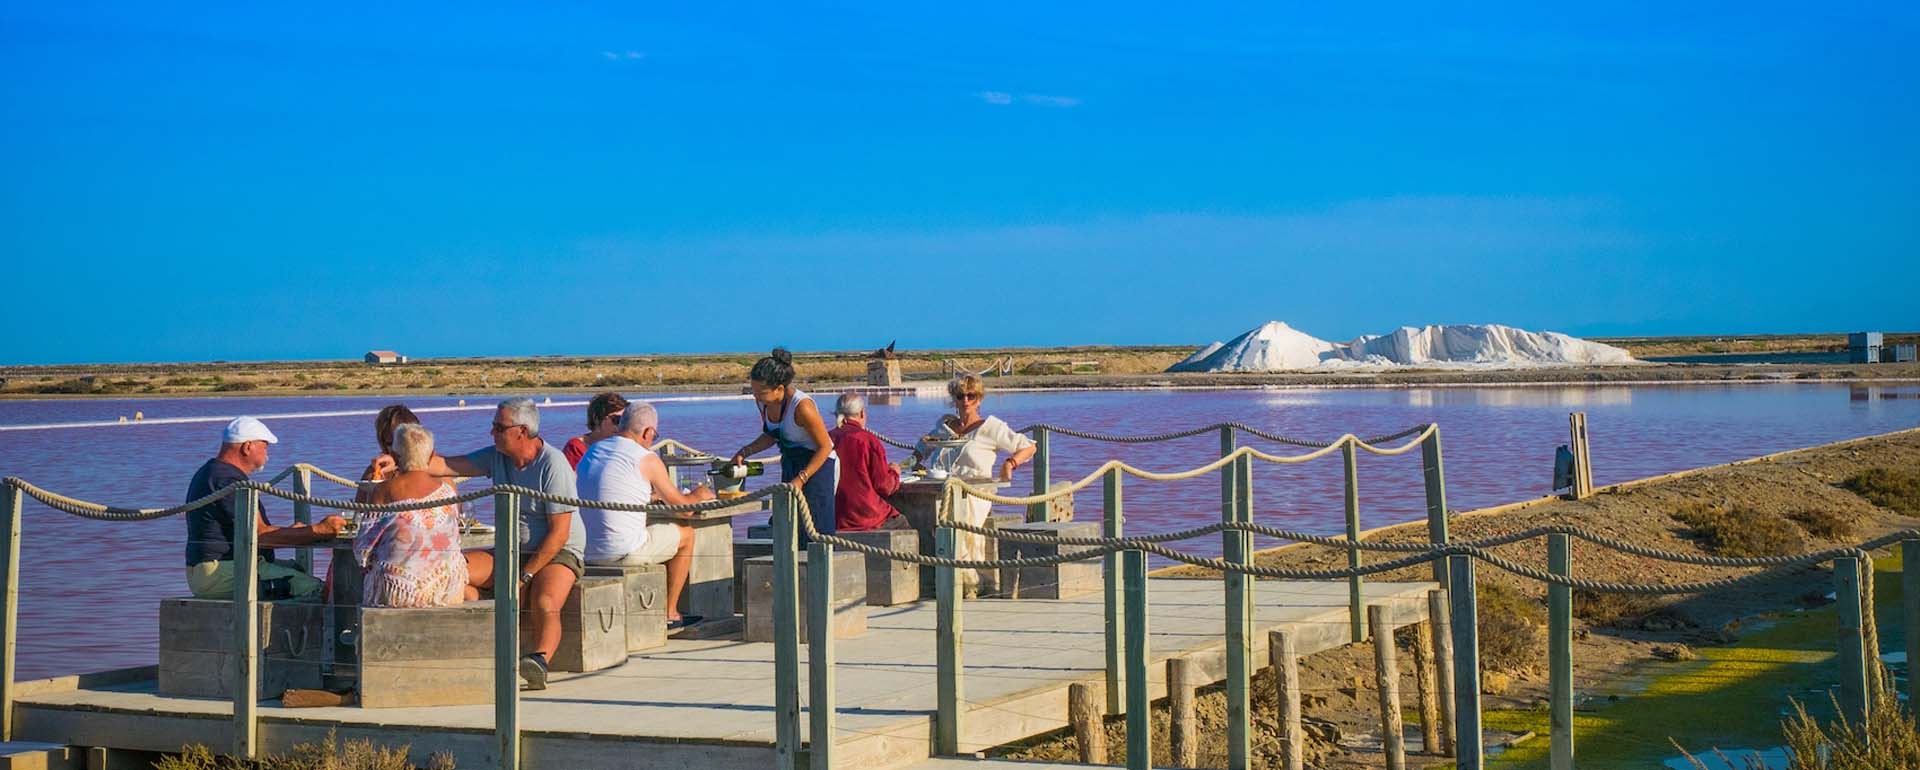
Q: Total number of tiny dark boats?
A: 0